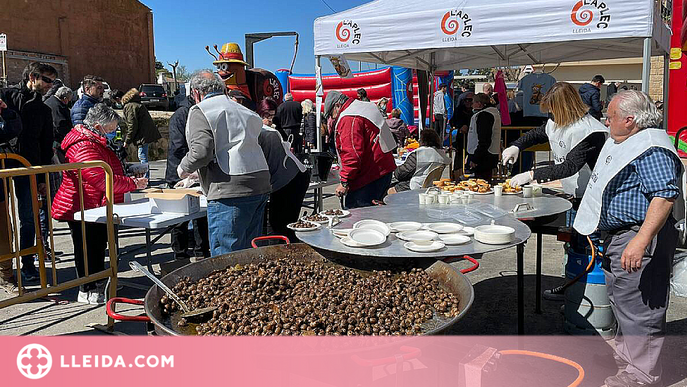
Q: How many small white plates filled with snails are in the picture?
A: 3